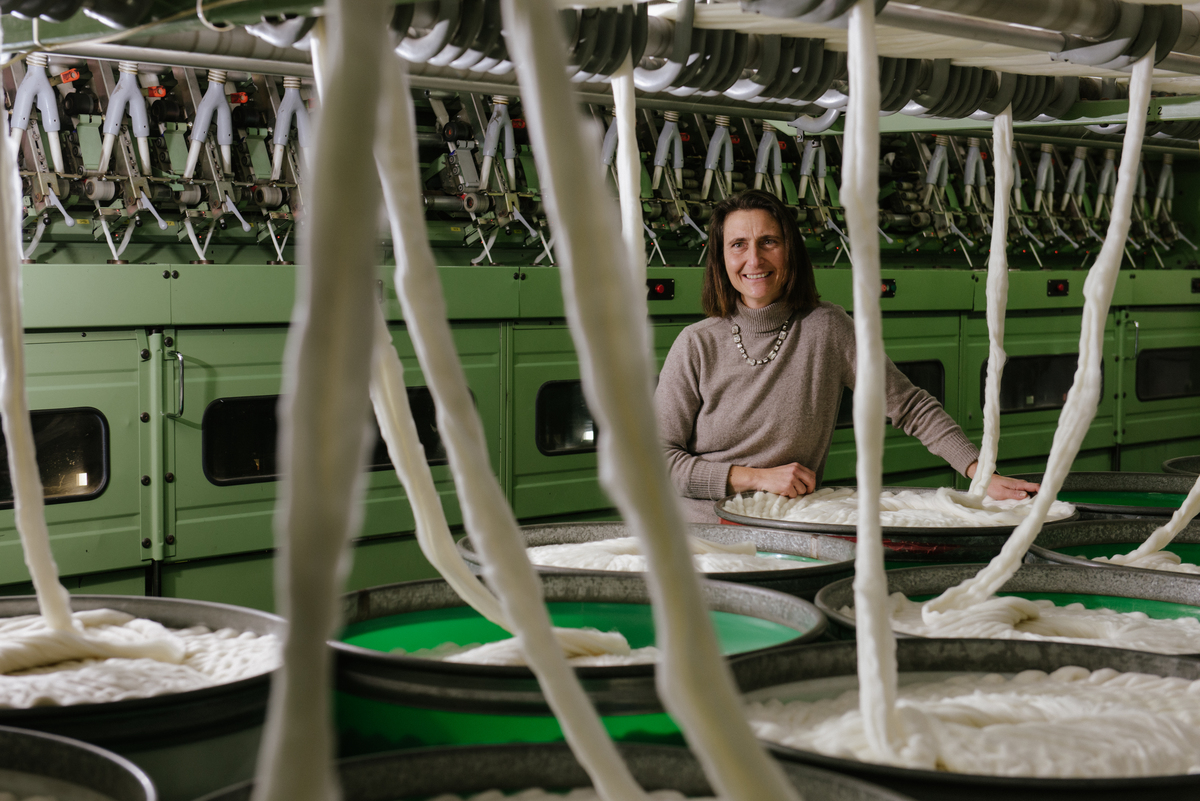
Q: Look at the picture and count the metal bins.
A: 11